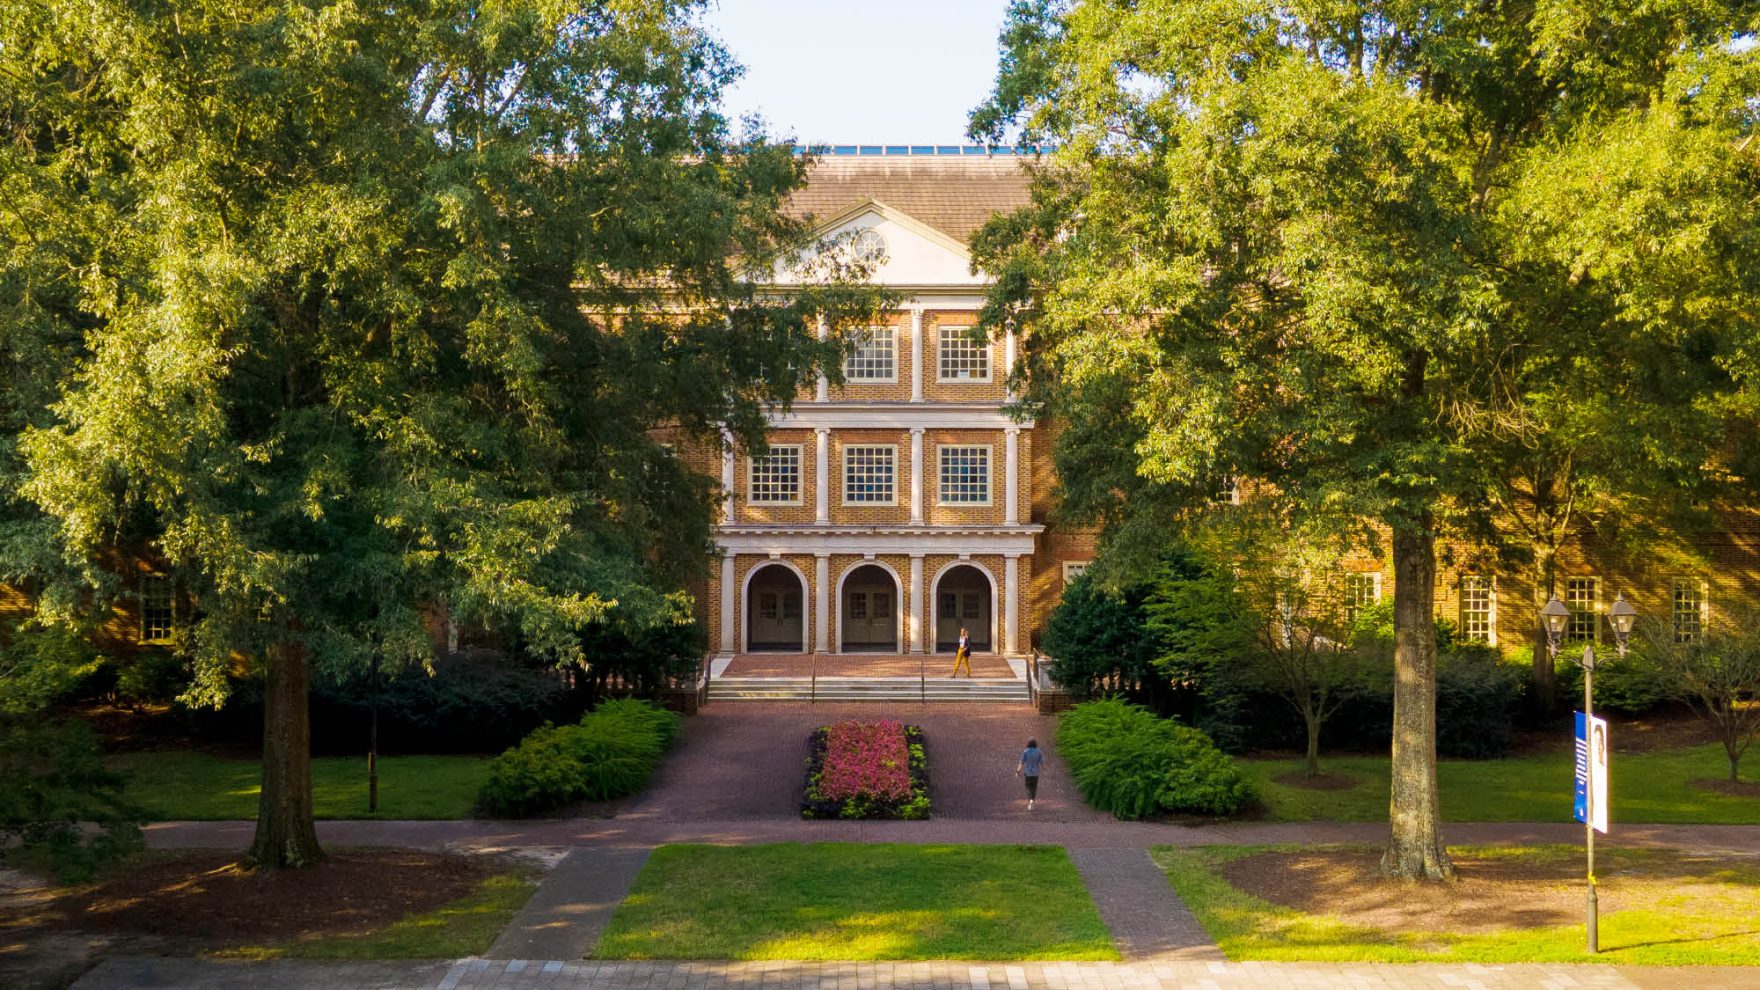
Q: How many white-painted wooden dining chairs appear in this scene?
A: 0